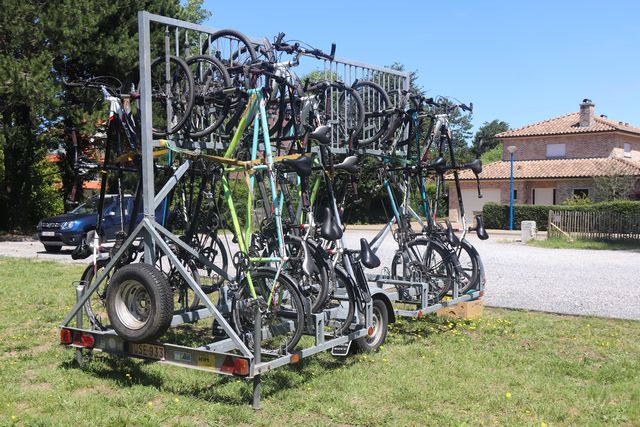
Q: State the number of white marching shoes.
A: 0